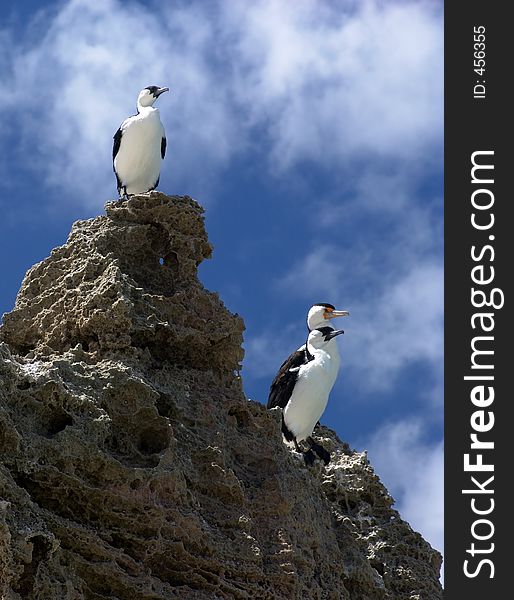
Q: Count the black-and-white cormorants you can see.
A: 3